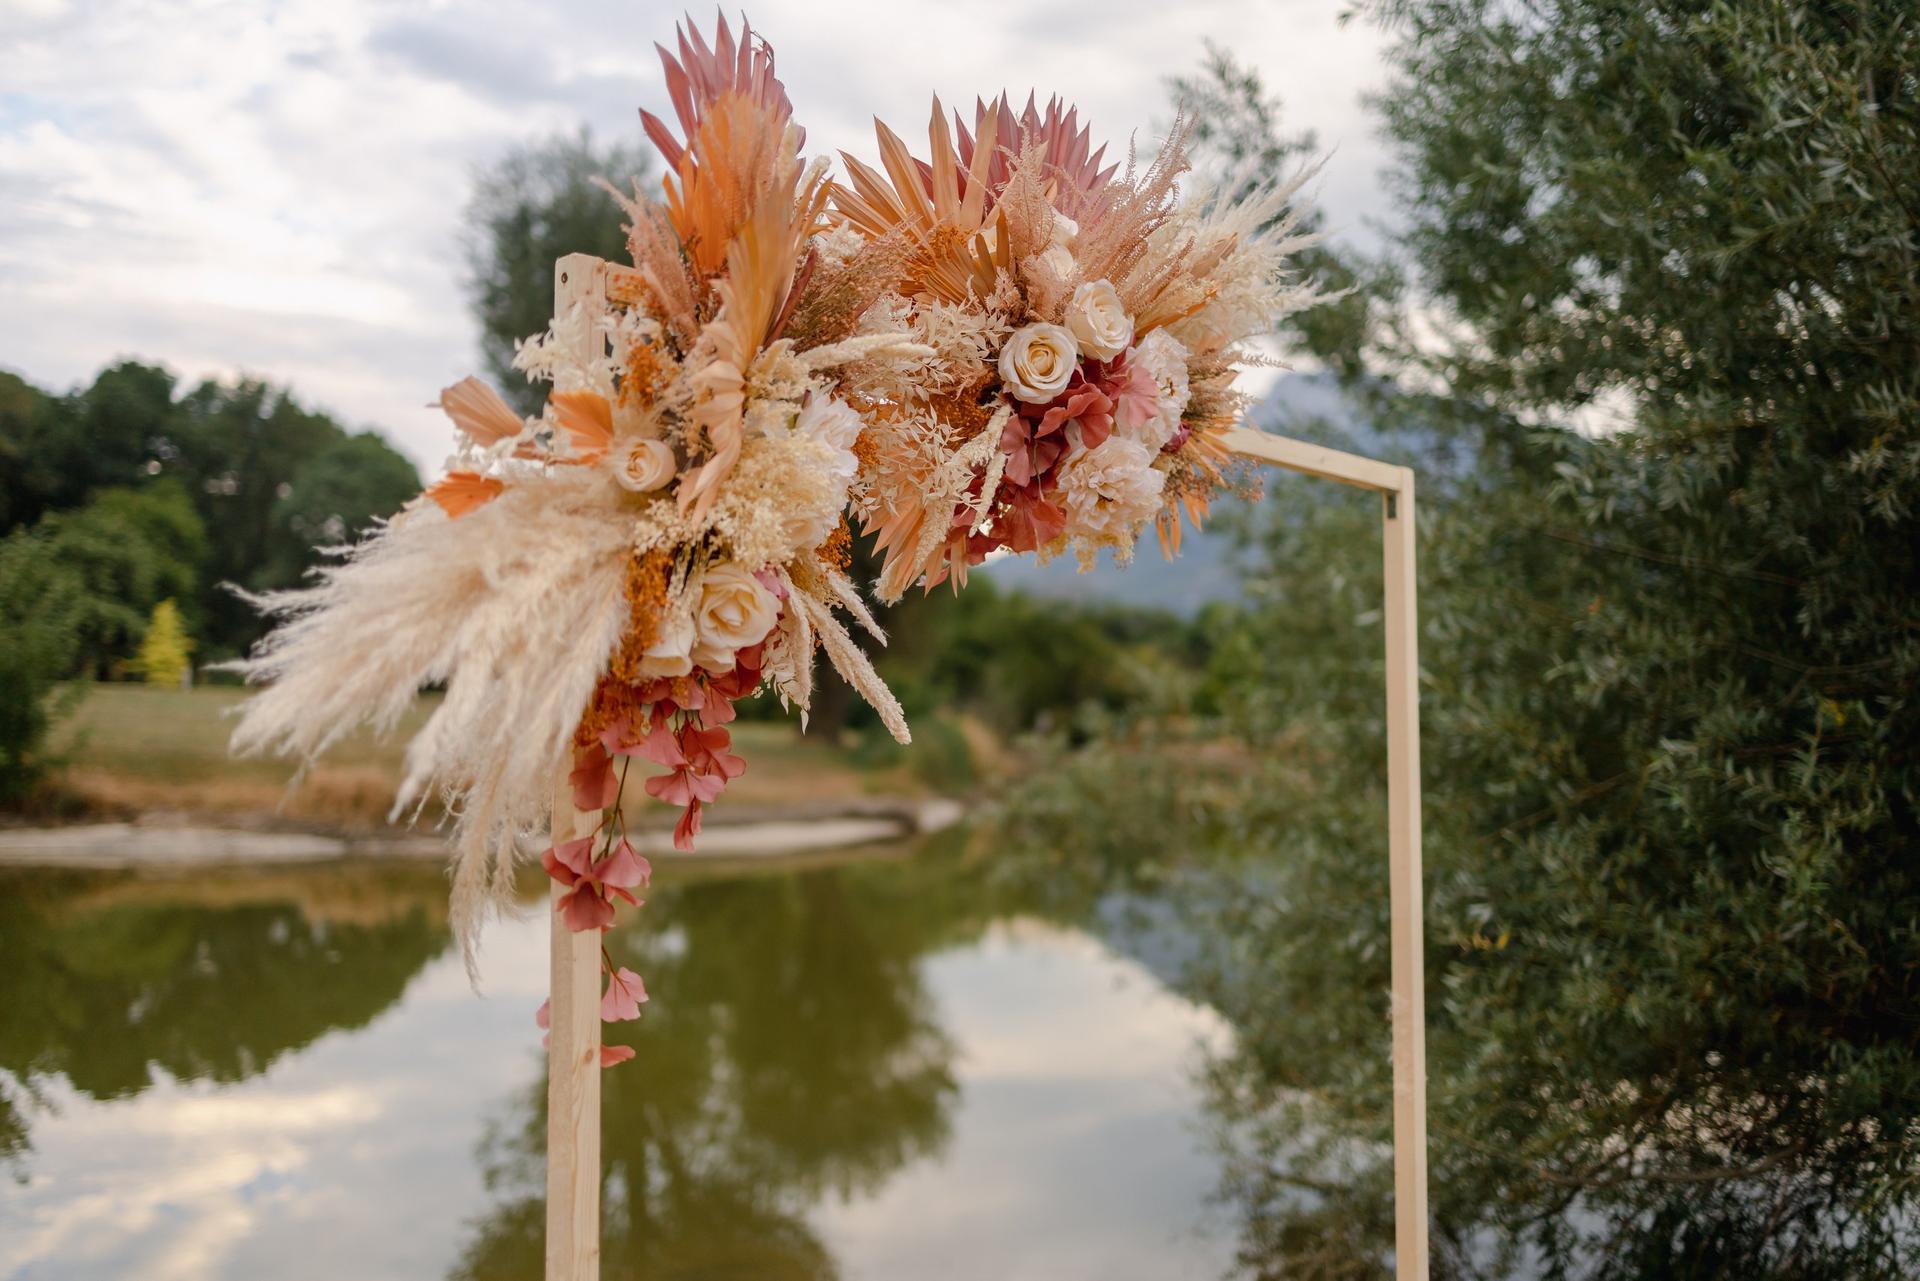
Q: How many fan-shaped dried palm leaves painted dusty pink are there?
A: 2